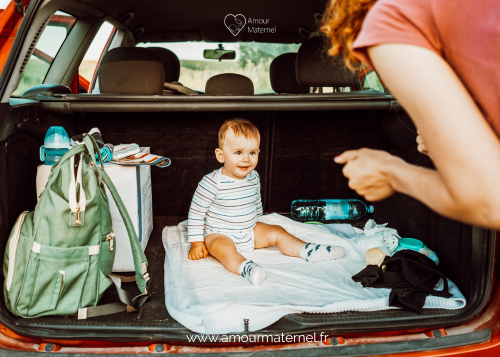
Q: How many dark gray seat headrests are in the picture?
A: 5